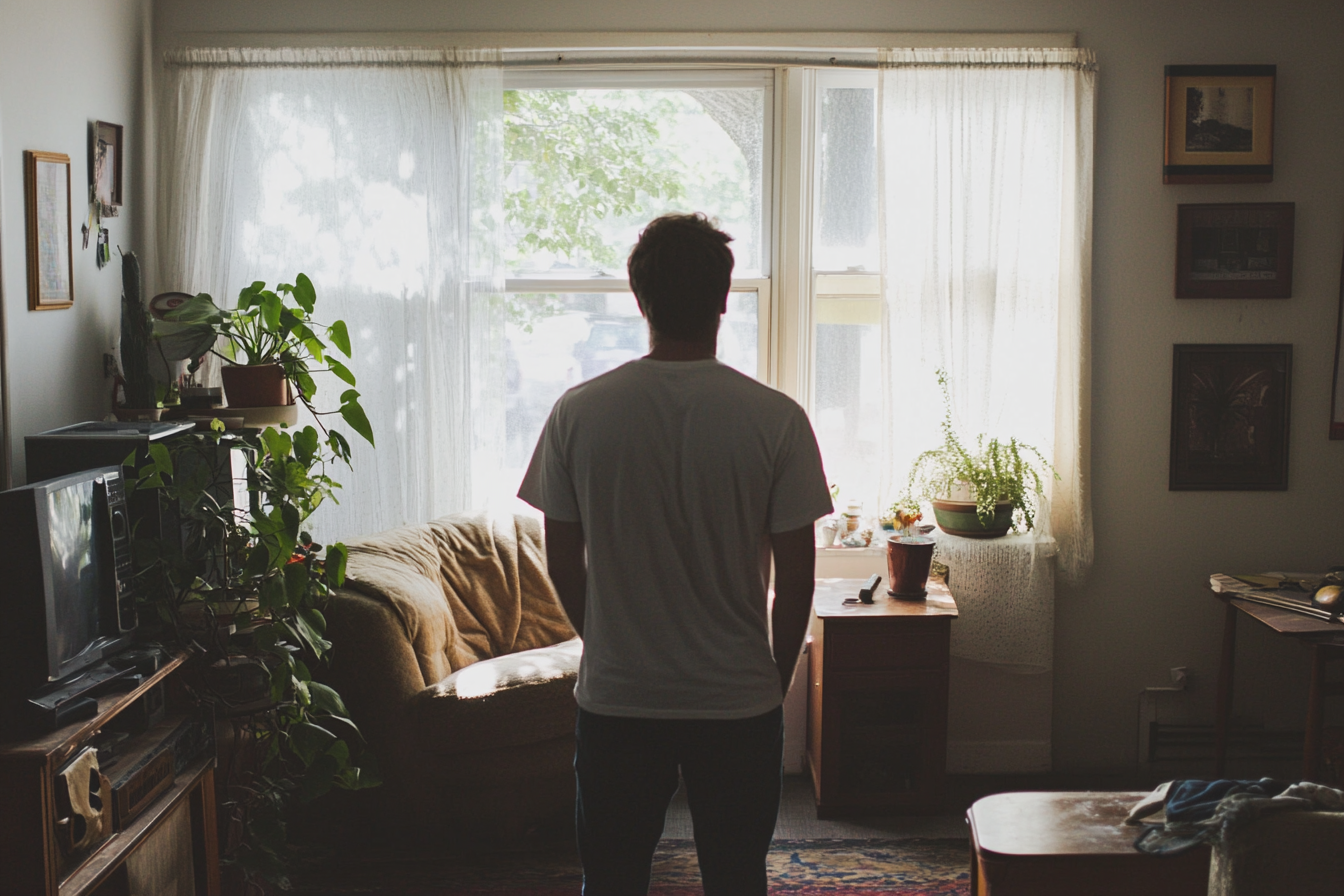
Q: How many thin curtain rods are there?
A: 1